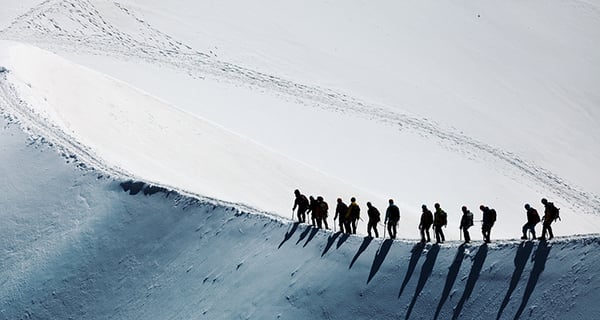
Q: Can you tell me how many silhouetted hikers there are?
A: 13